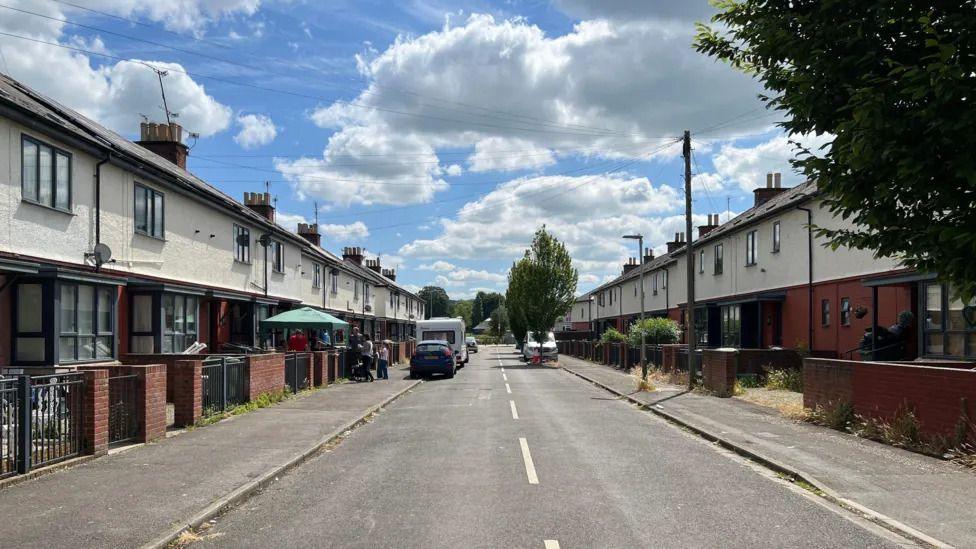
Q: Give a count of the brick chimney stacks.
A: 11